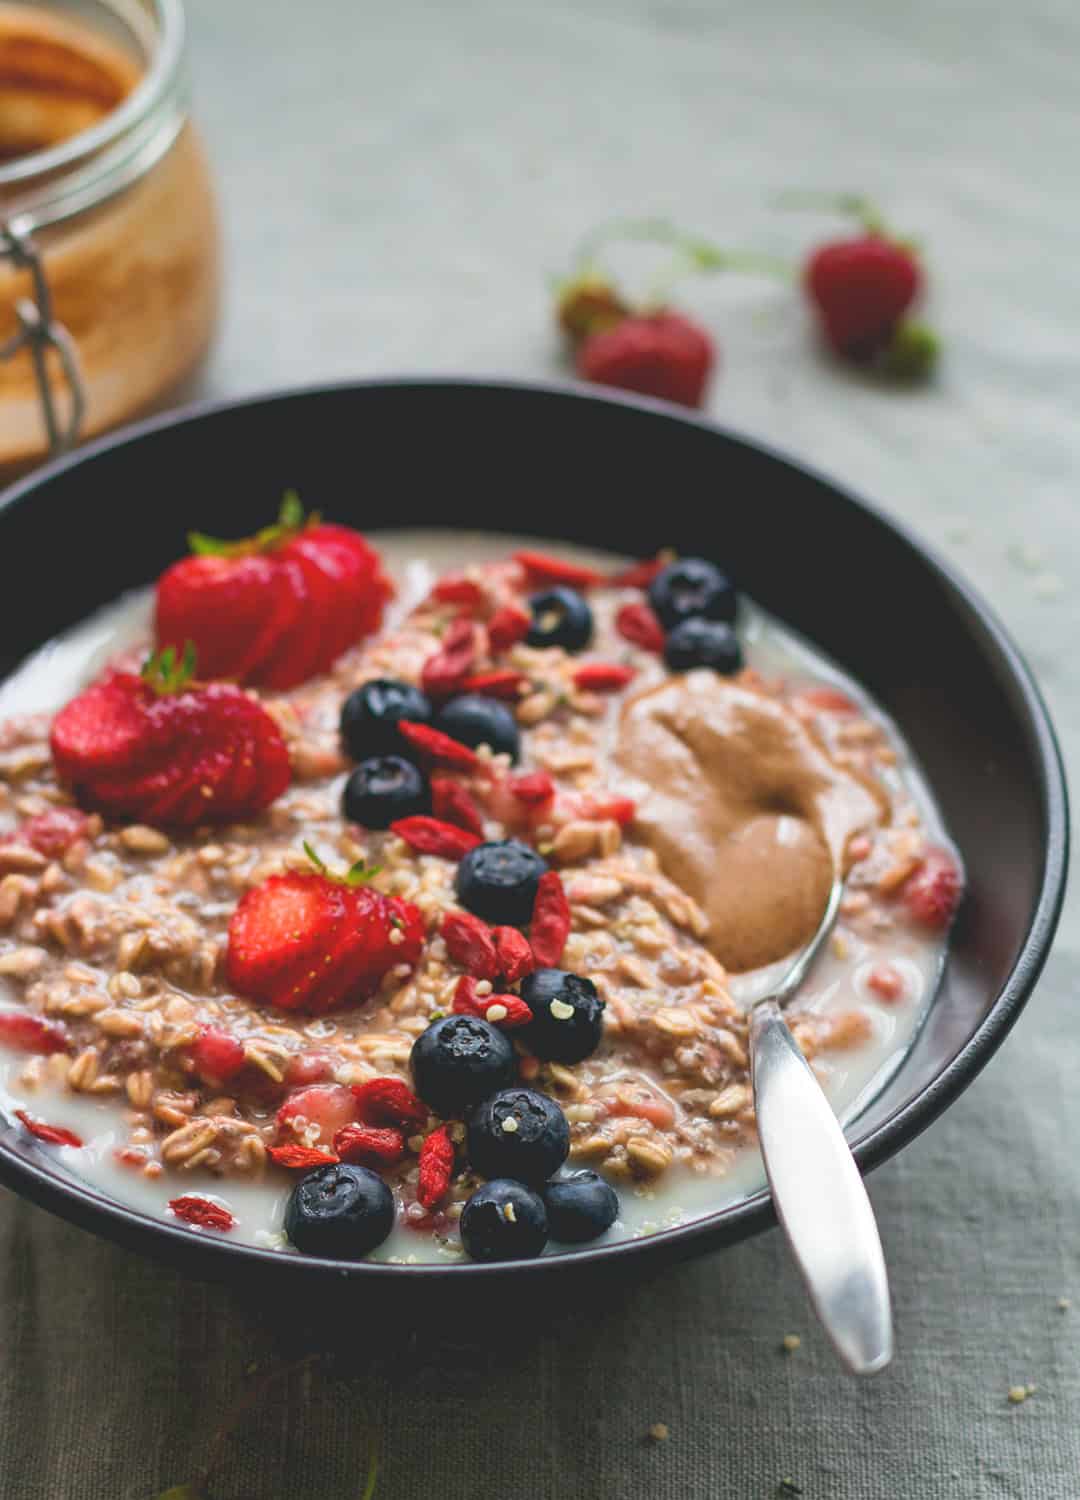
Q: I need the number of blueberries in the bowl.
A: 13